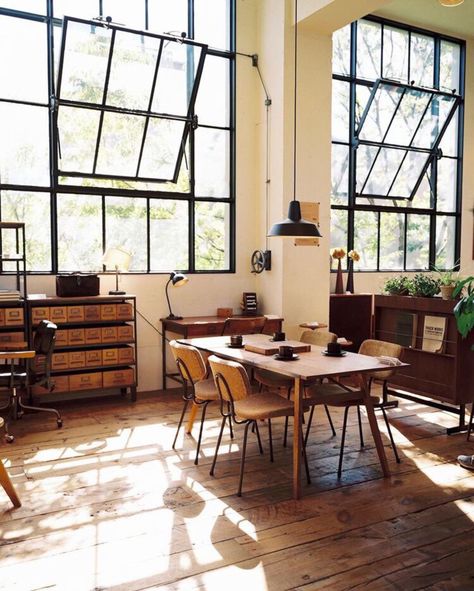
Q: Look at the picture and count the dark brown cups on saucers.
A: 4